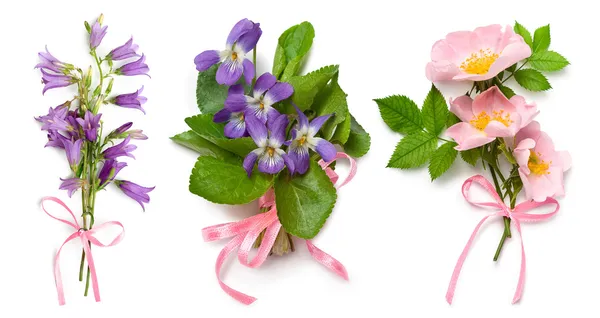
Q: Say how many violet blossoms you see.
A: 5